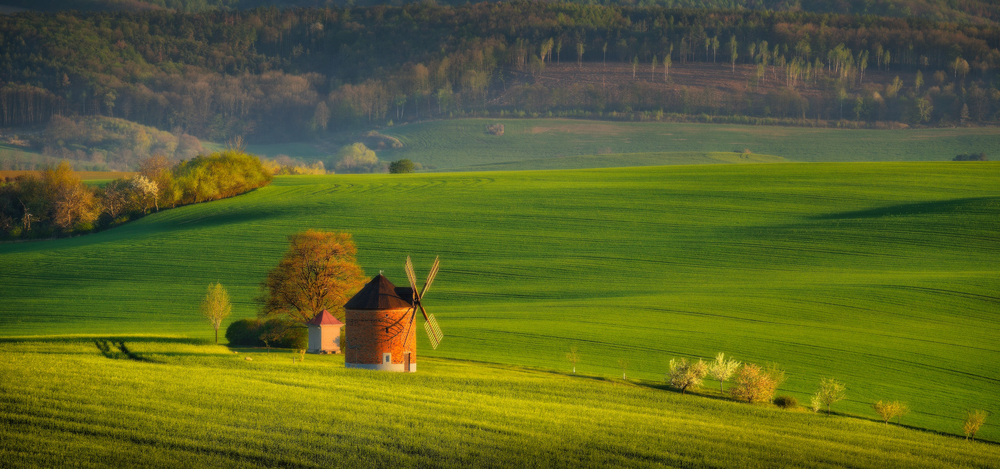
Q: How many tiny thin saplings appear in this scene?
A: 2